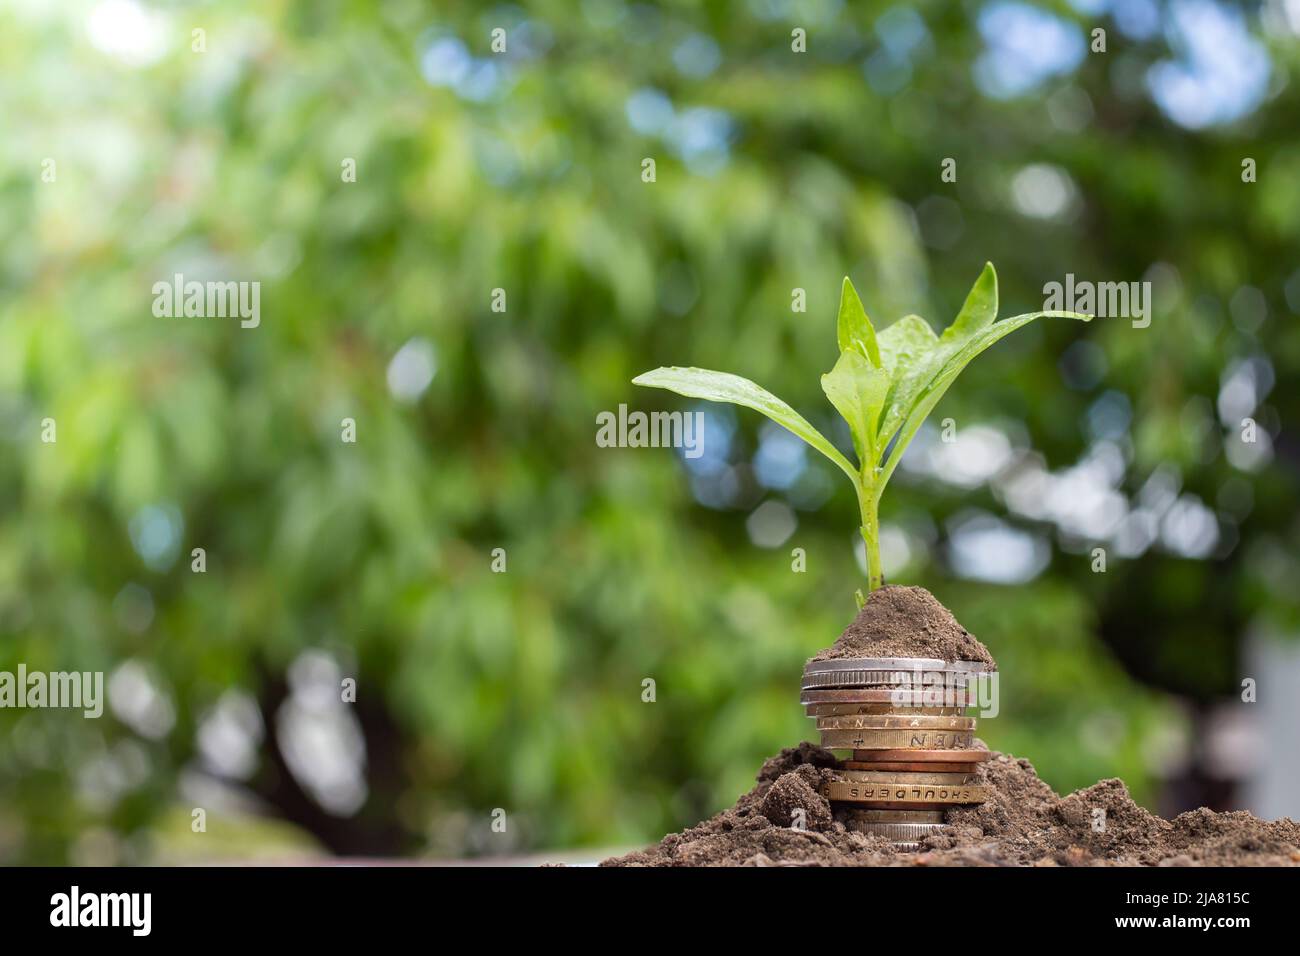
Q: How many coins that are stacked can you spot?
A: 14